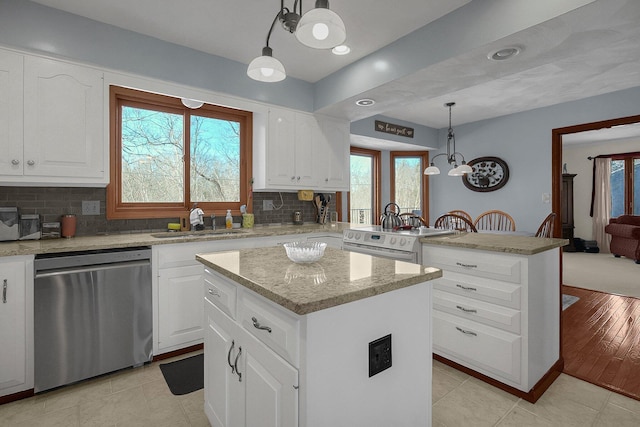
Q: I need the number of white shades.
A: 5